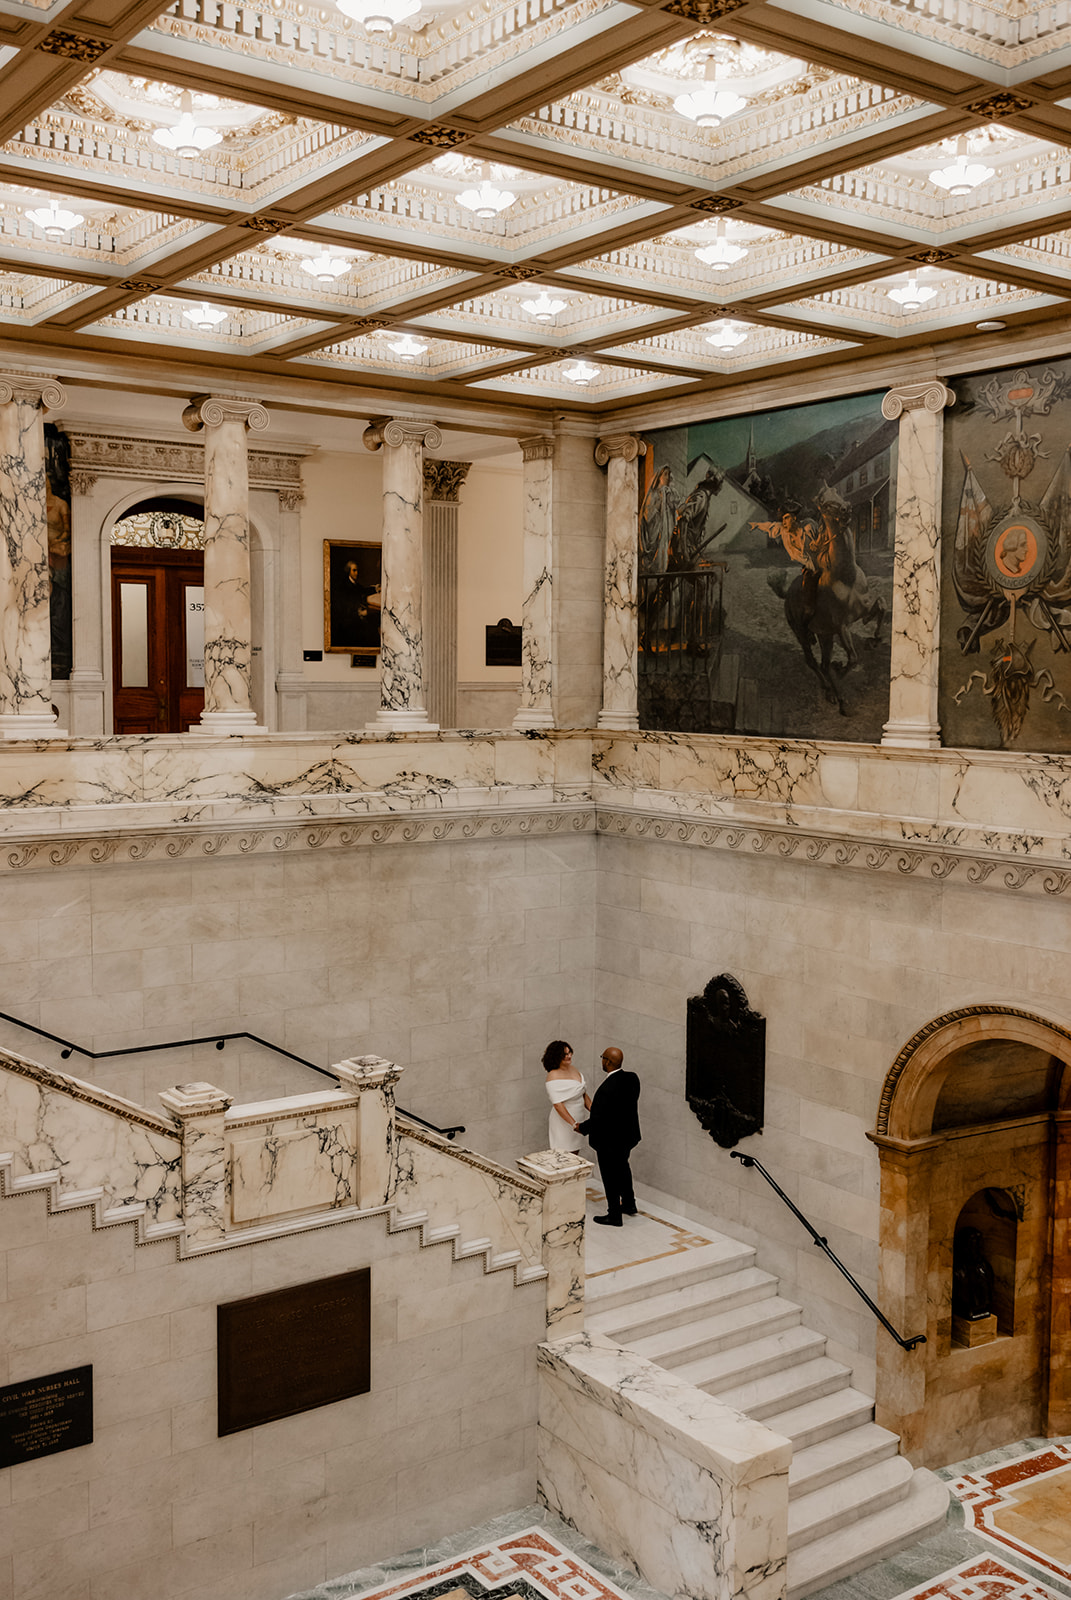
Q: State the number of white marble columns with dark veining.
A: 6